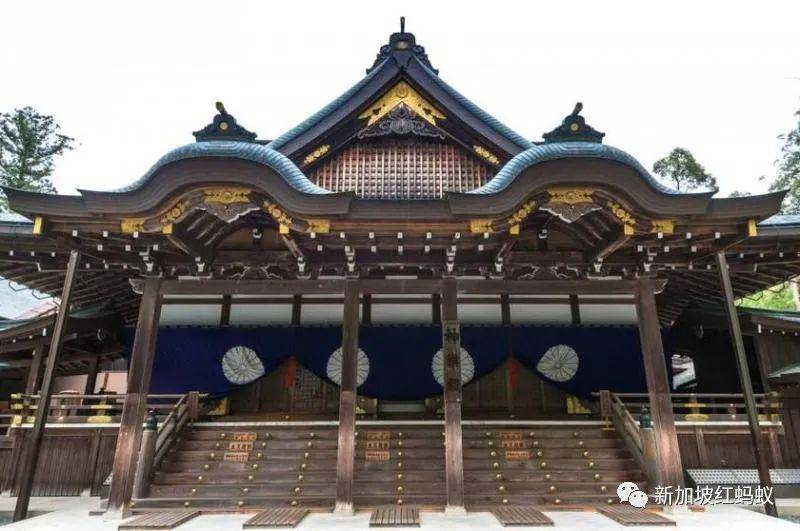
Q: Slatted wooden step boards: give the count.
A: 5